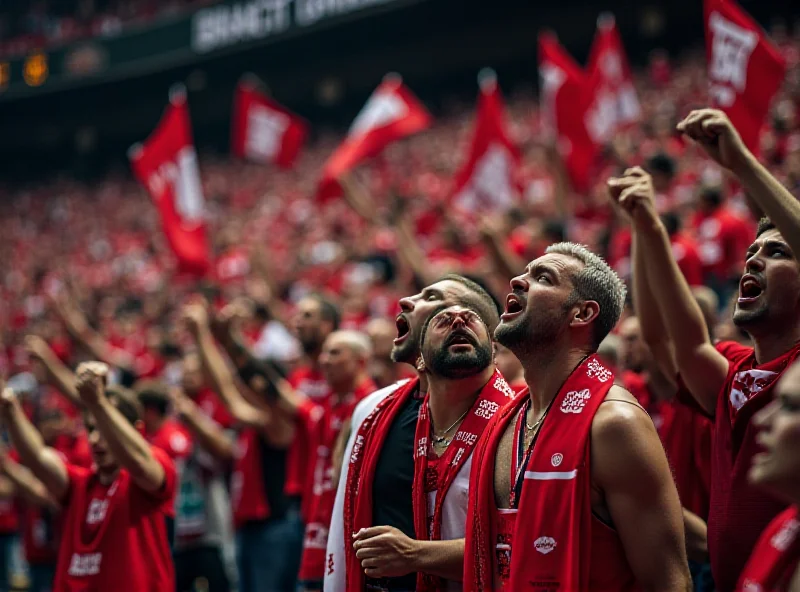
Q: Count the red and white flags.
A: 7